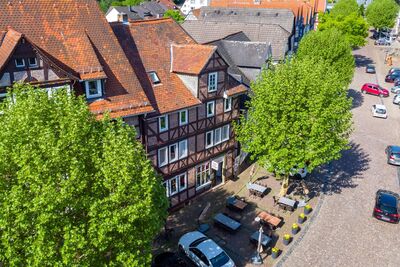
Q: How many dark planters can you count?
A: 5